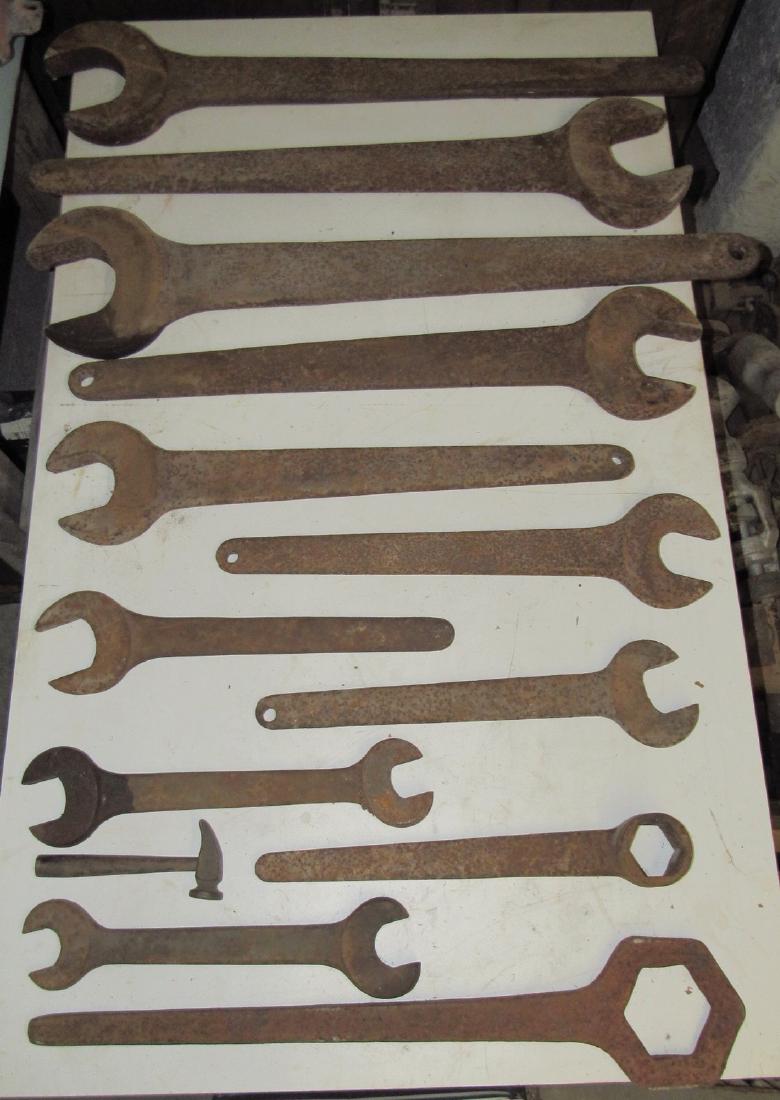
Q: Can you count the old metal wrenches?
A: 12